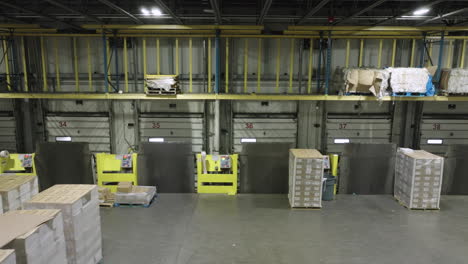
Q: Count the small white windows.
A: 5